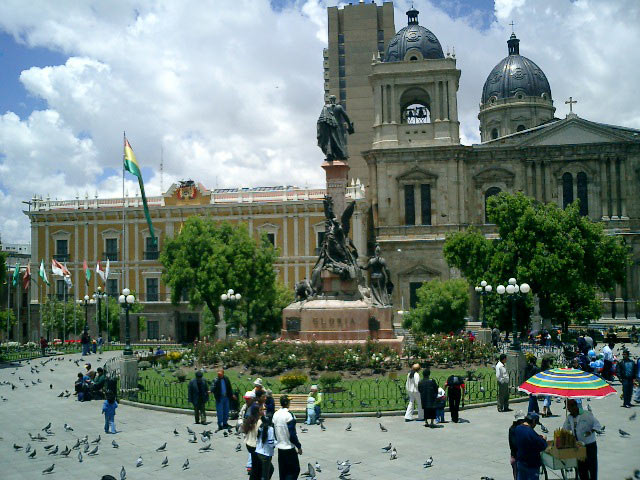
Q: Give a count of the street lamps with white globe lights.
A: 6